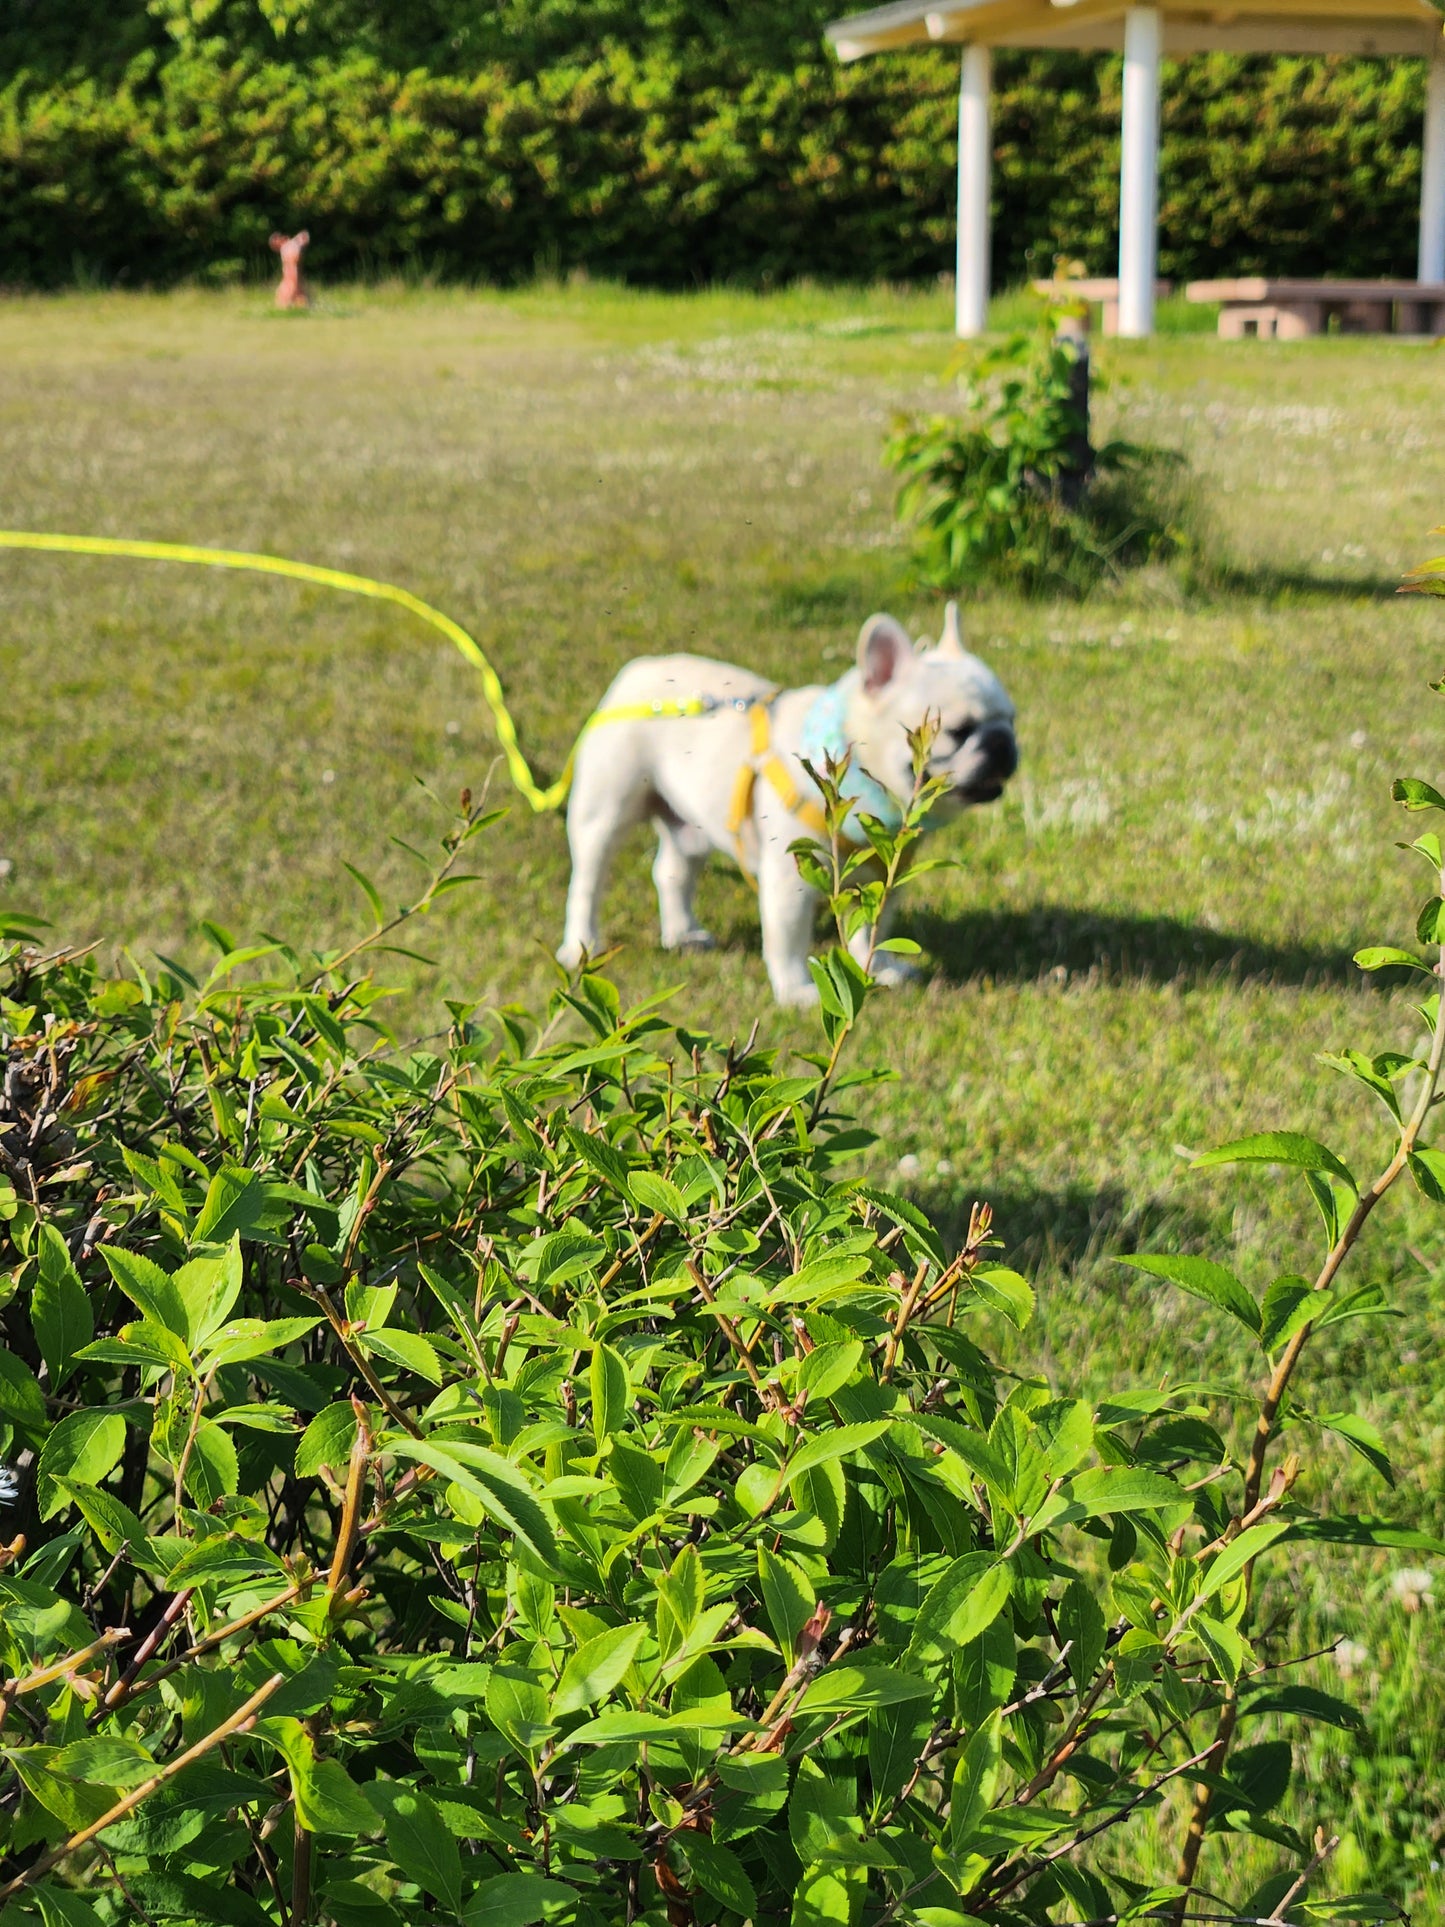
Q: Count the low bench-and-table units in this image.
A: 2